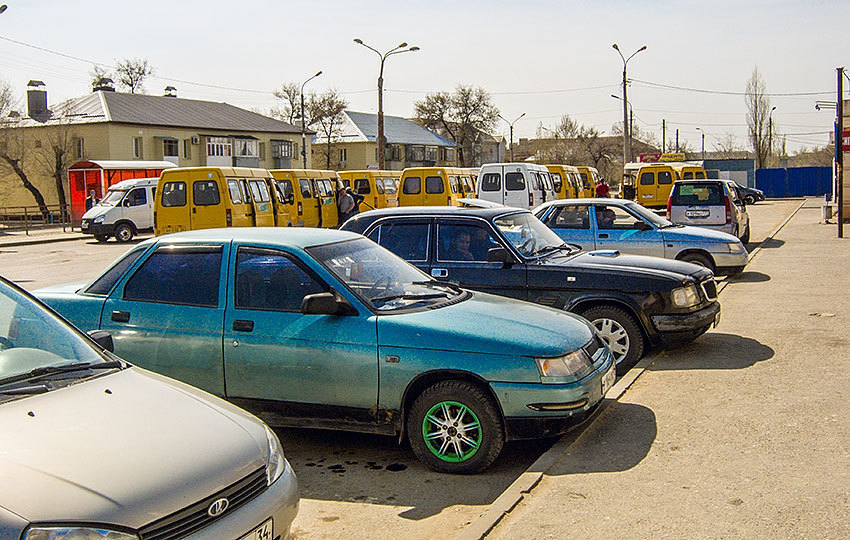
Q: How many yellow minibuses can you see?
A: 8